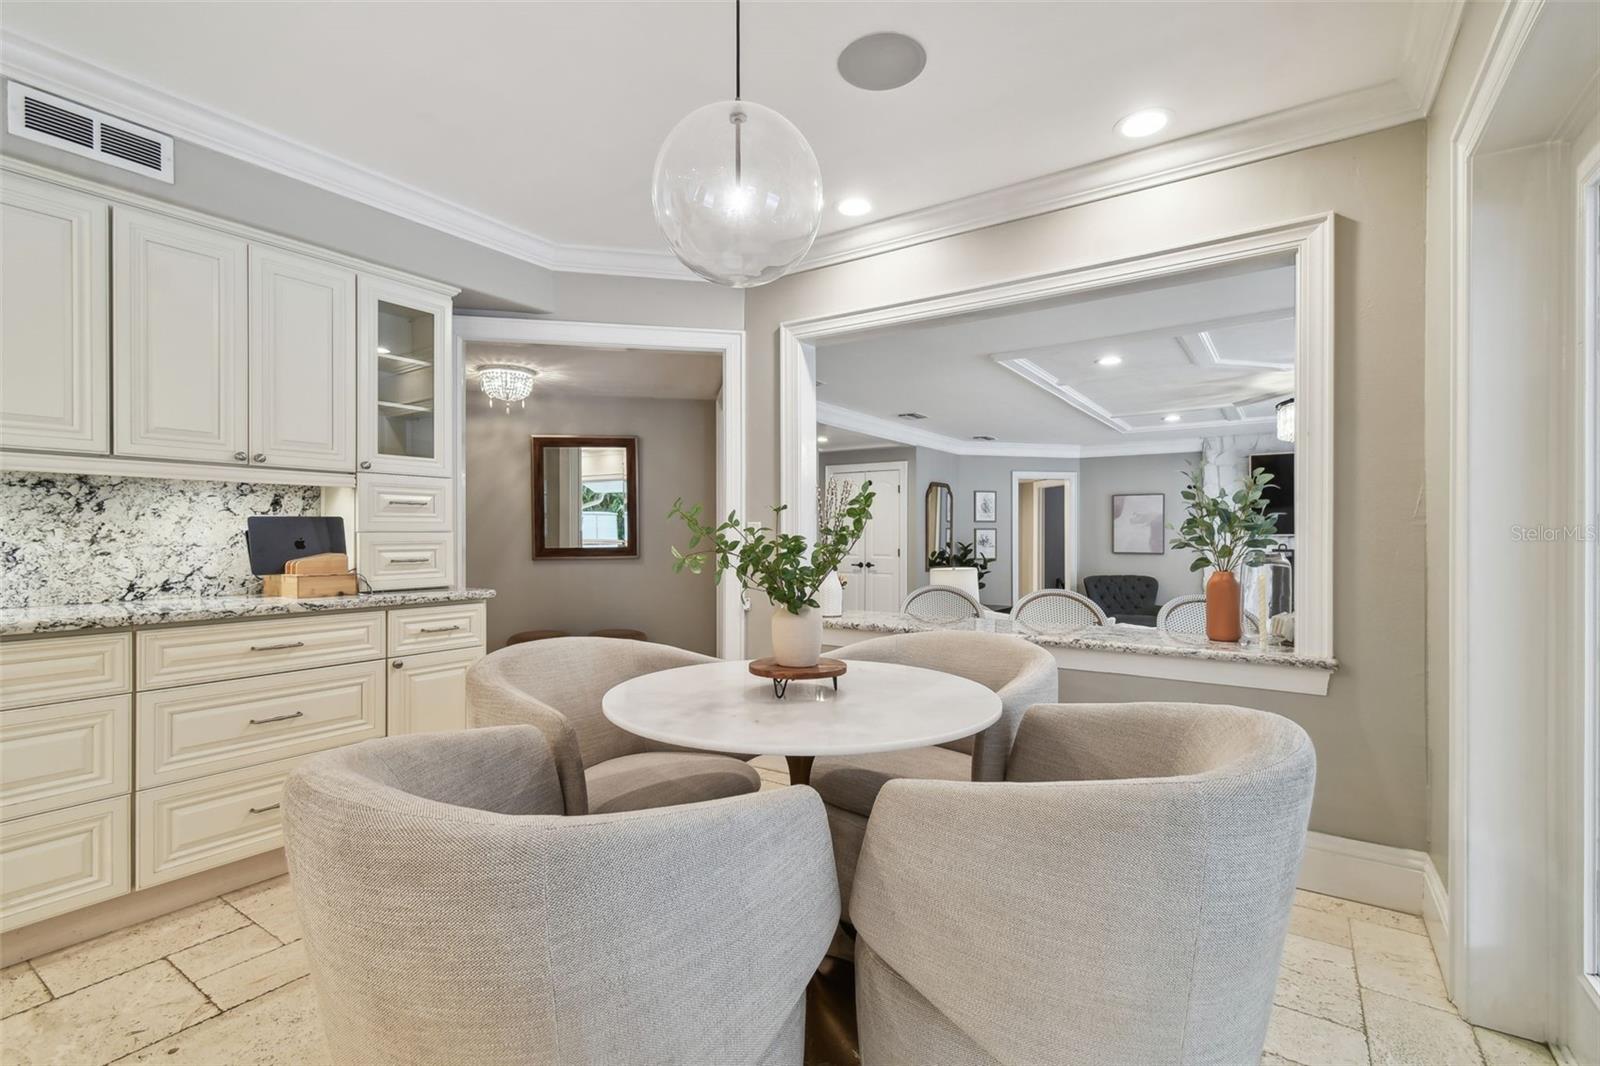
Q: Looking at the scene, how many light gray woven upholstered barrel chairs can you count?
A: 4